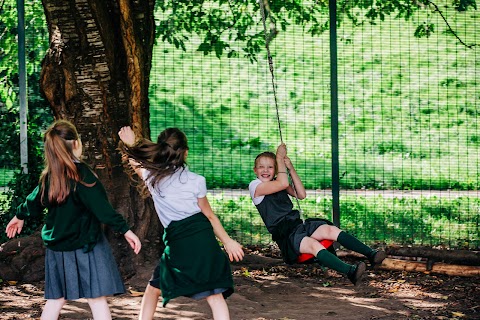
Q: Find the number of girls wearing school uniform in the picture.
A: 3